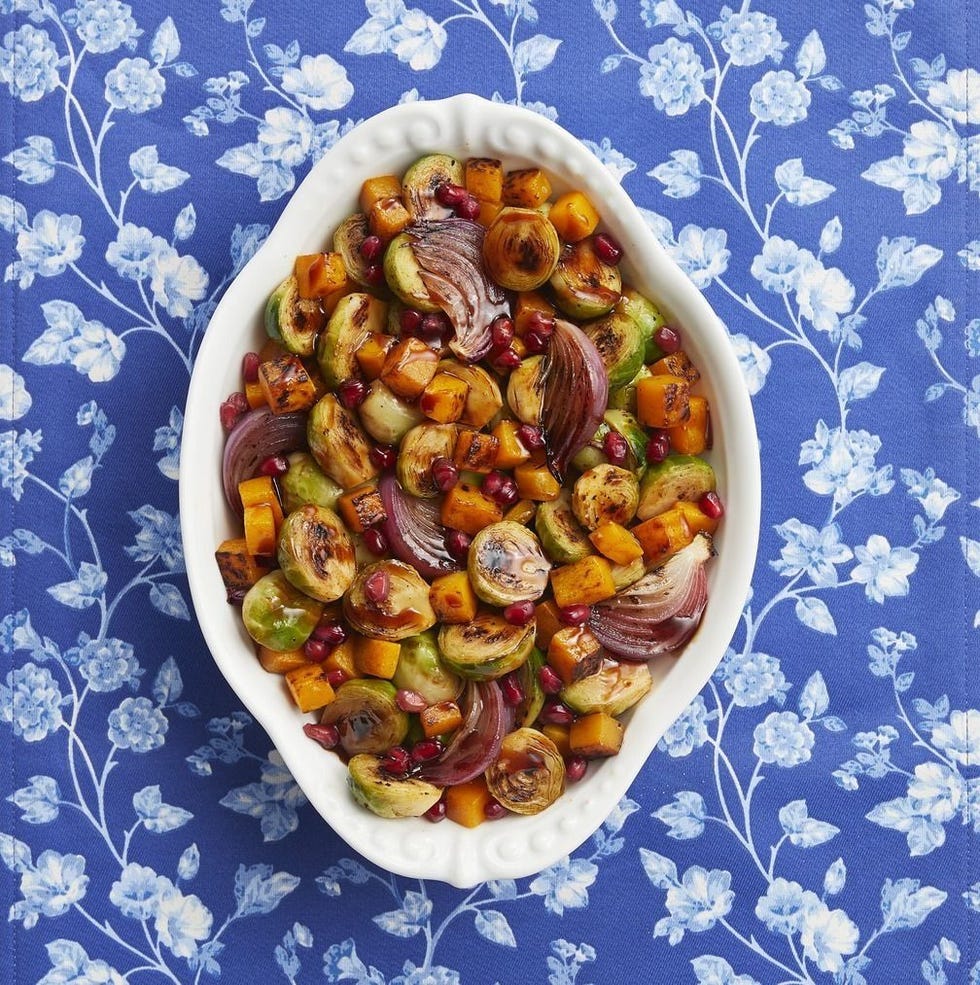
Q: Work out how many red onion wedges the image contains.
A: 6